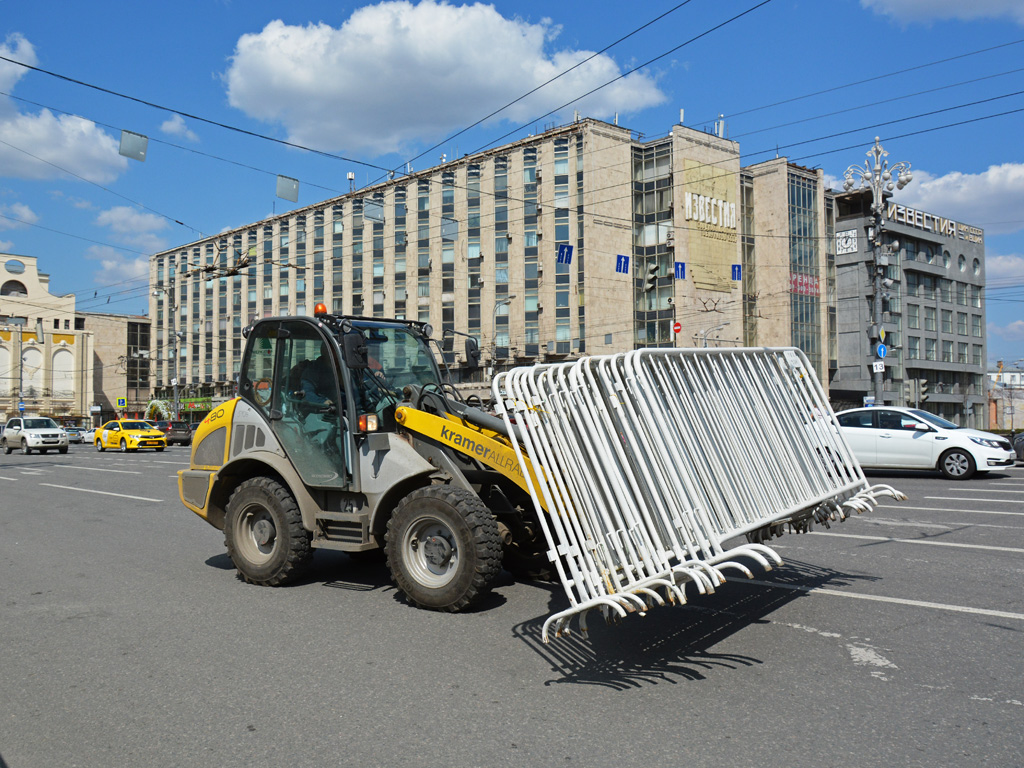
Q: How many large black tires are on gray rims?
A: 2